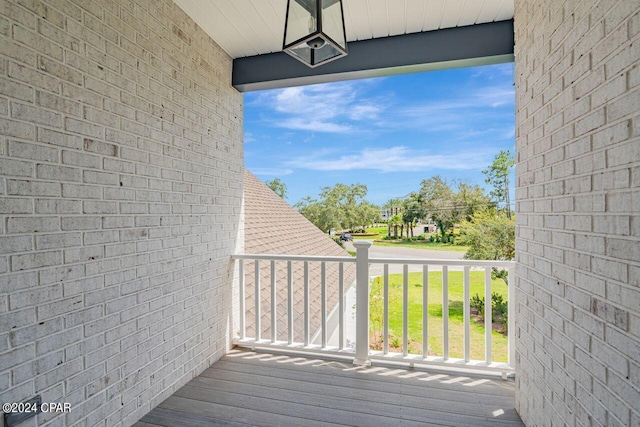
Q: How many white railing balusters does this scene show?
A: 14